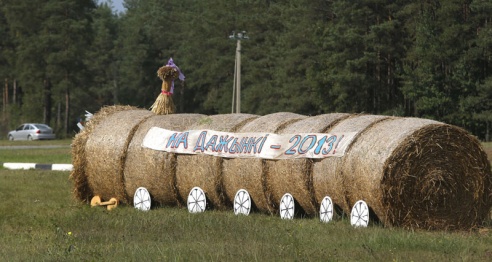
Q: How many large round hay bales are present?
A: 7